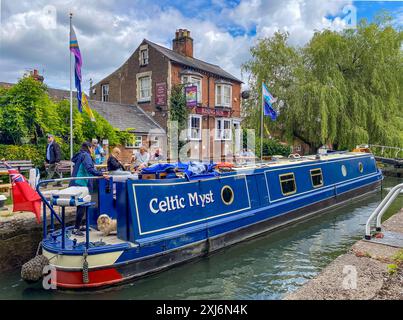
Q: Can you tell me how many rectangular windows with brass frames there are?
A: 2